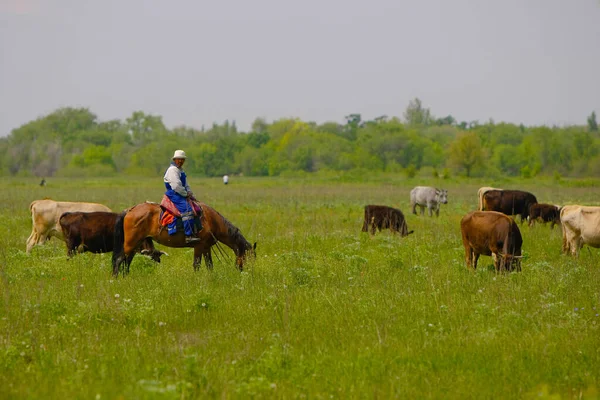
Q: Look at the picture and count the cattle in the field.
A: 9